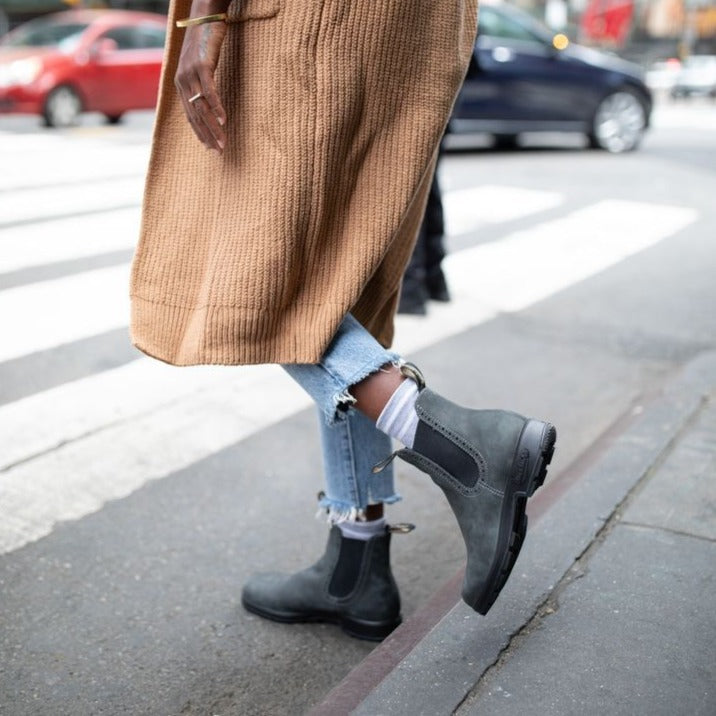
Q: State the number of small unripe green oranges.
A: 0